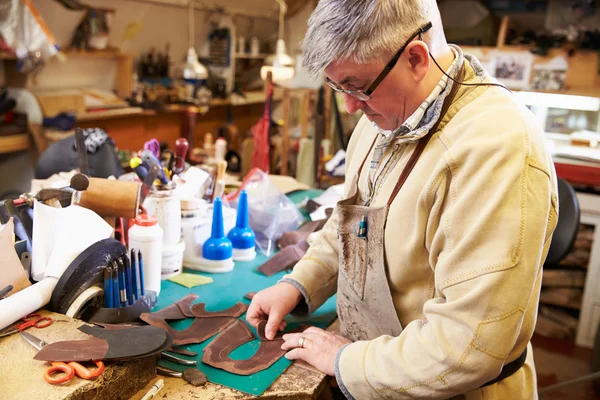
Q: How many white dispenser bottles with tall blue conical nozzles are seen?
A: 2